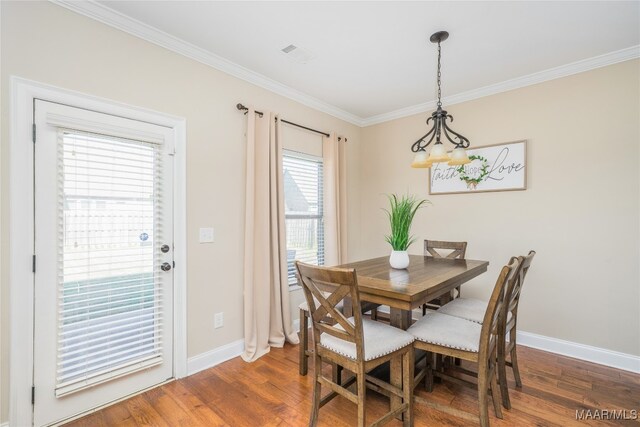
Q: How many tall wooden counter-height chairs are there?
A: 4